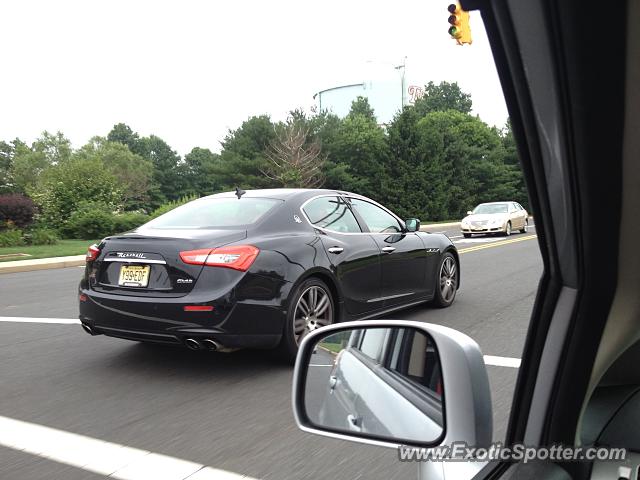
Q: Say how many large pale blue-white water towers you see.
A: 1